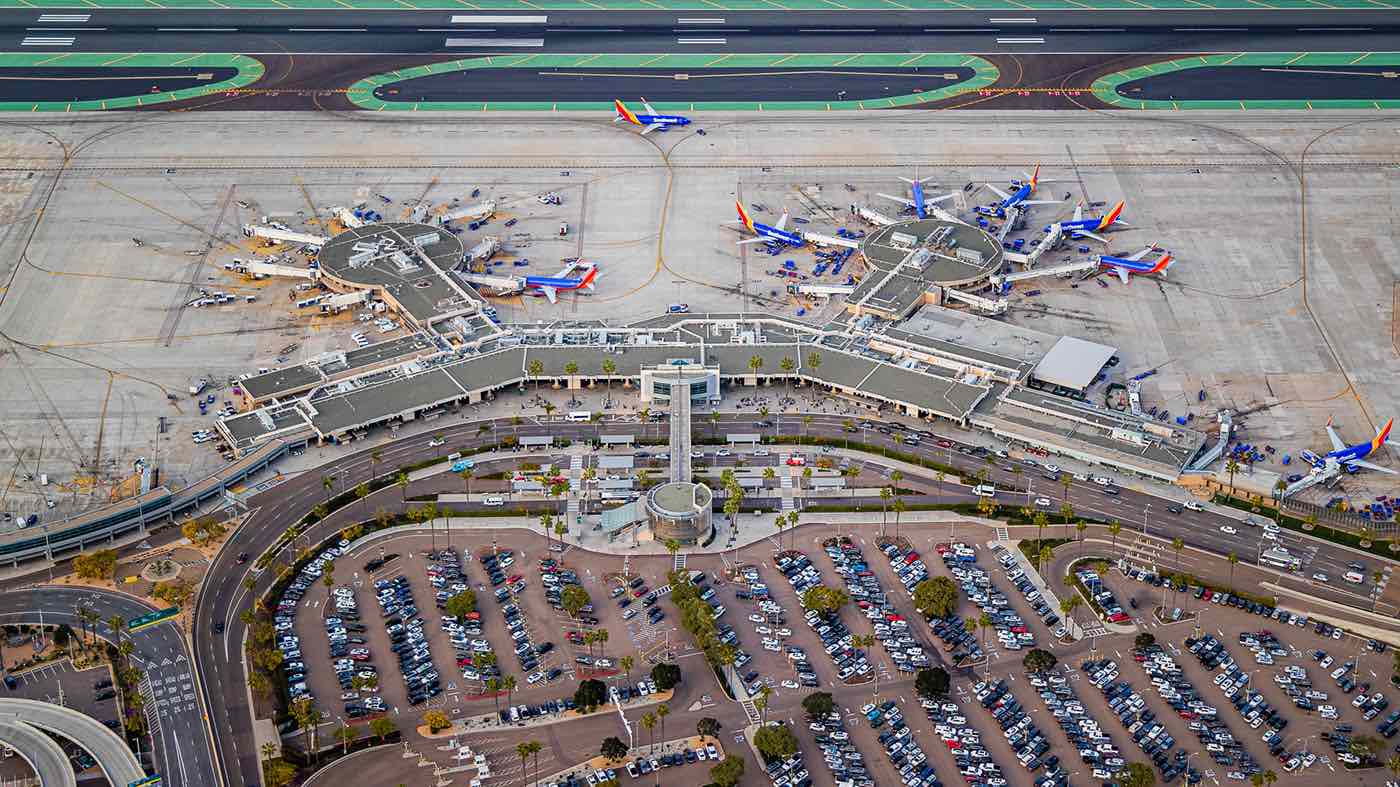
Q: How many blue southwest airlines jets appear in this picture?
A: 8